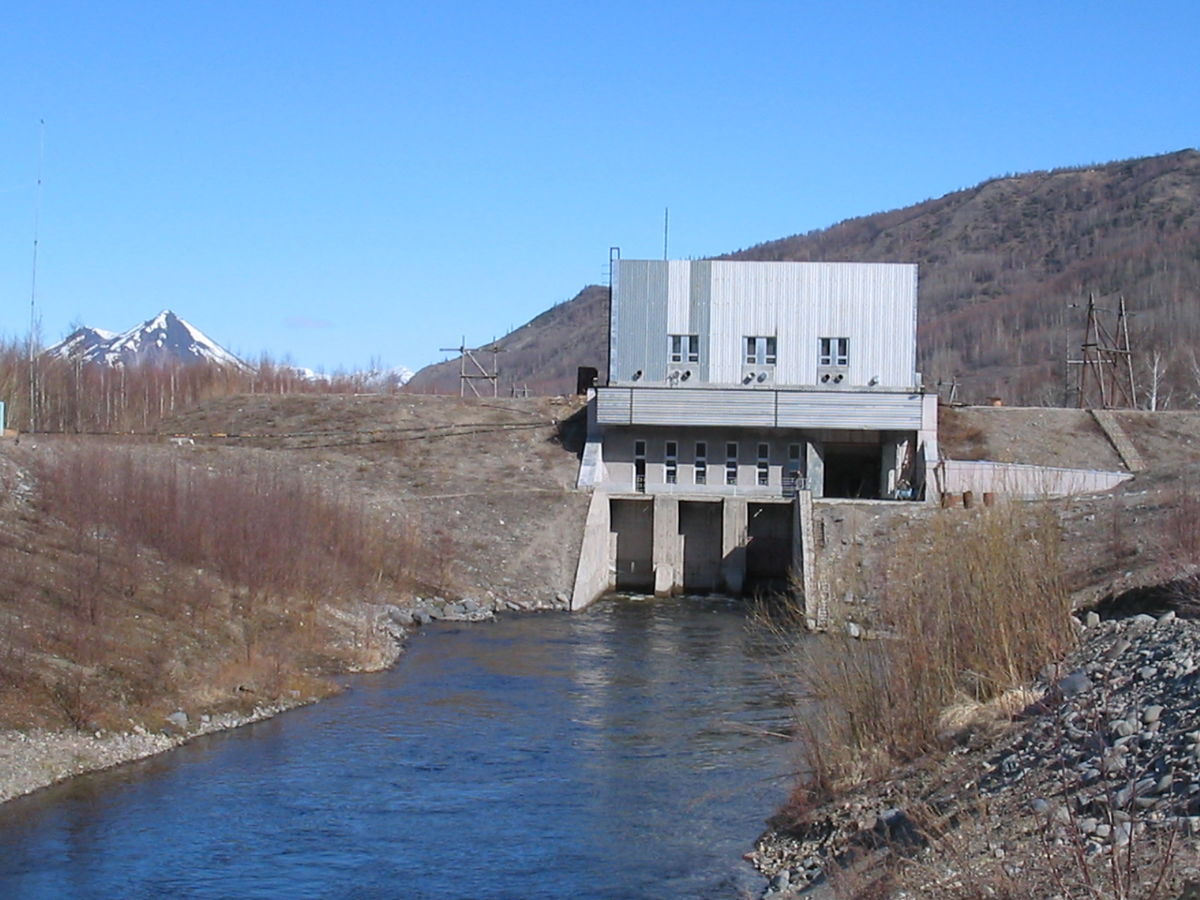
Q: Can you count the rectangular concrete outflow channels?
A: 3